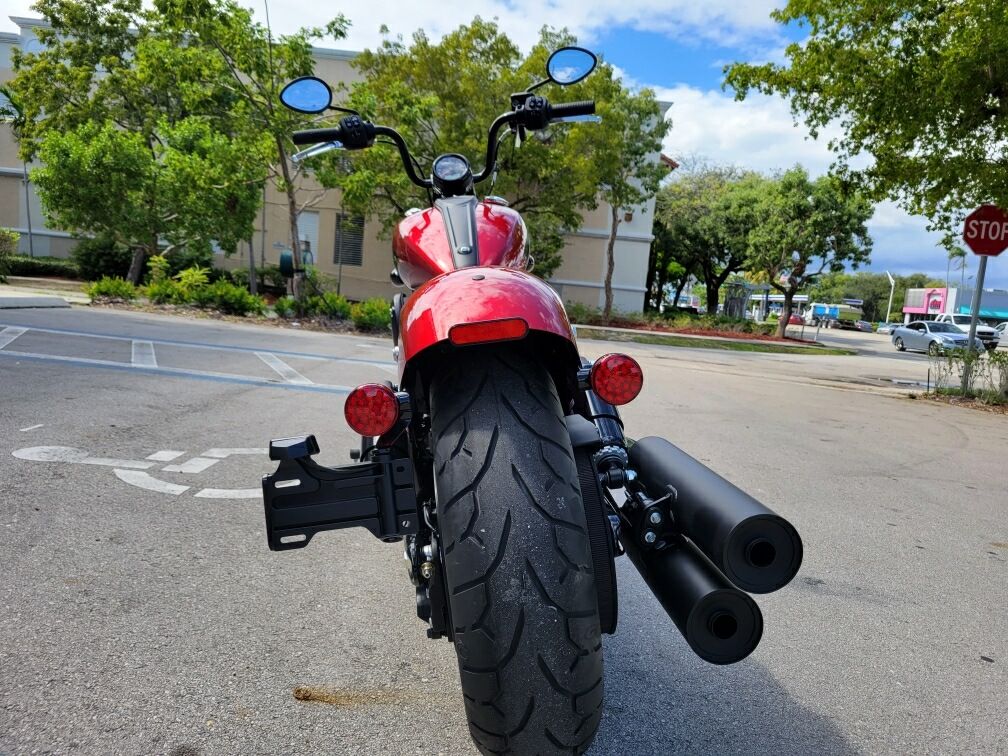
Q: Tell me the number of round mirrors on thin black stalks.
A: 2